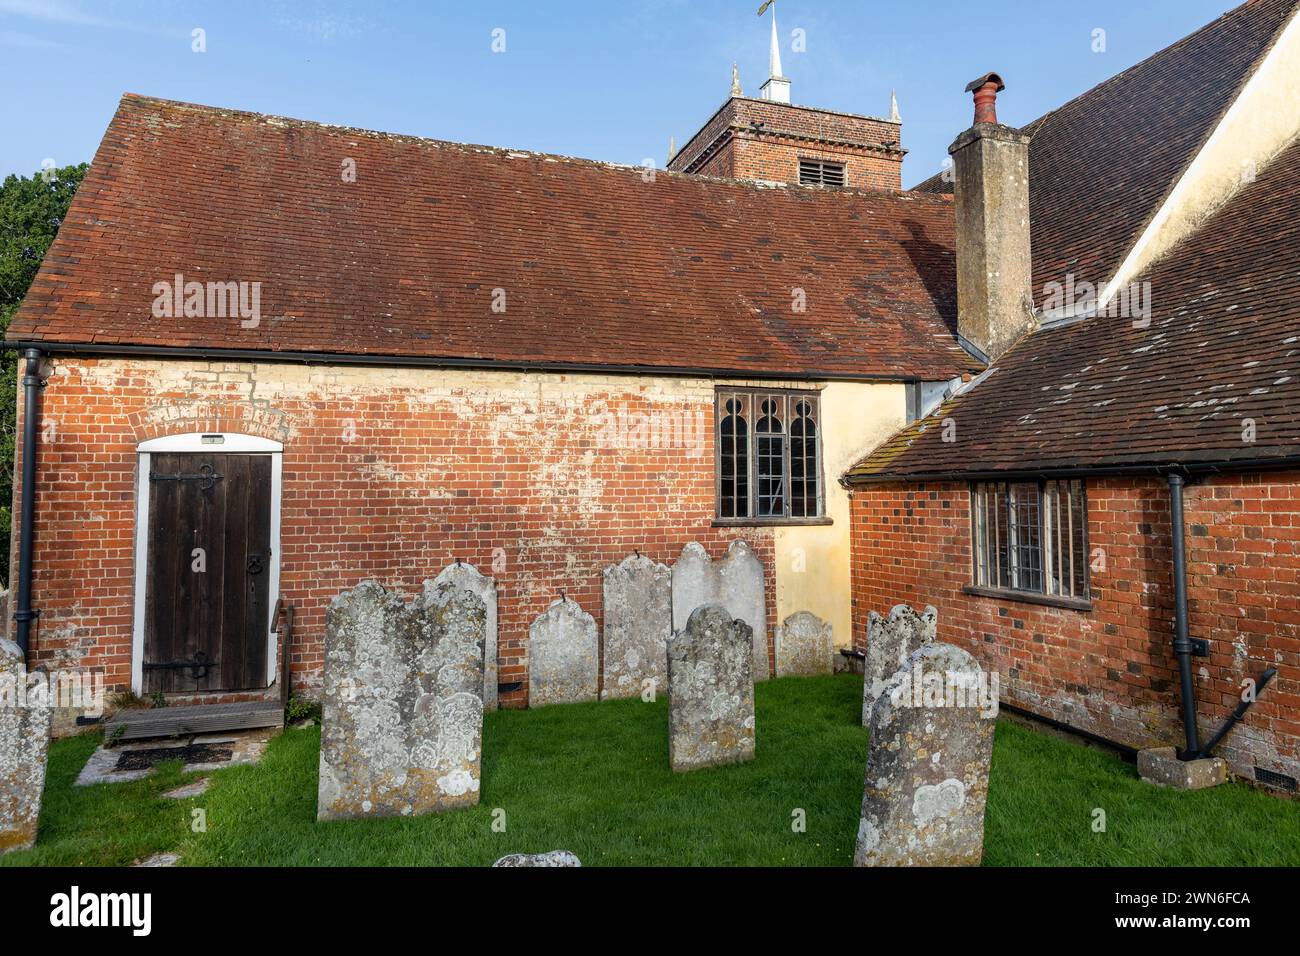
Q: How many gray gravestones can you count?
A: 11